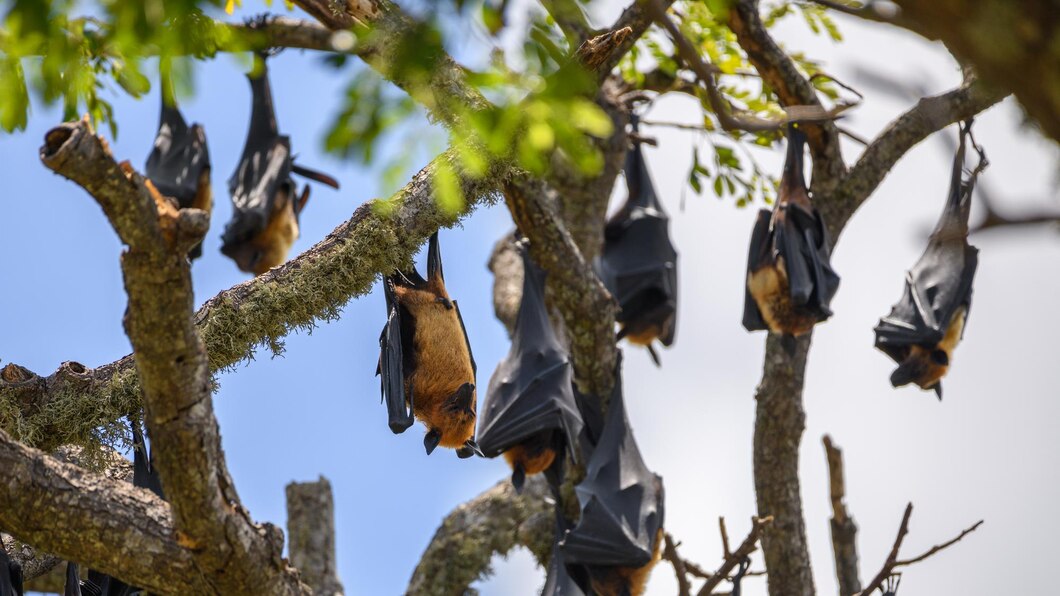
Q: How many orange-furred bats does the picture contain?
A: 8